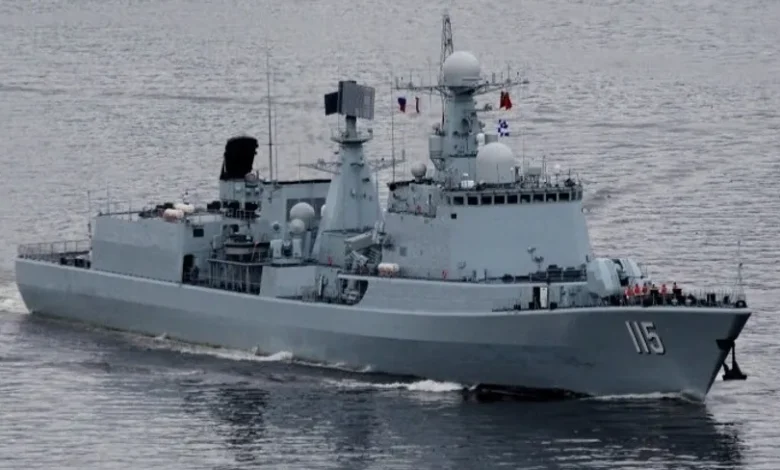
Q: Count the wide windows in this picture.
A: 9